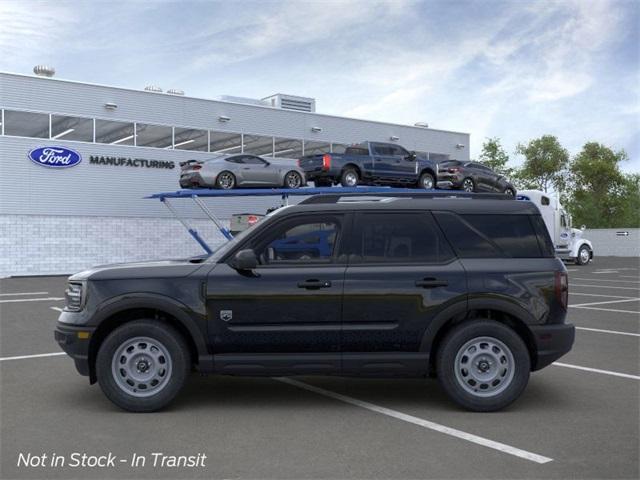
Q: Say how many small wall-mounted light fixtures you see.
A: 5